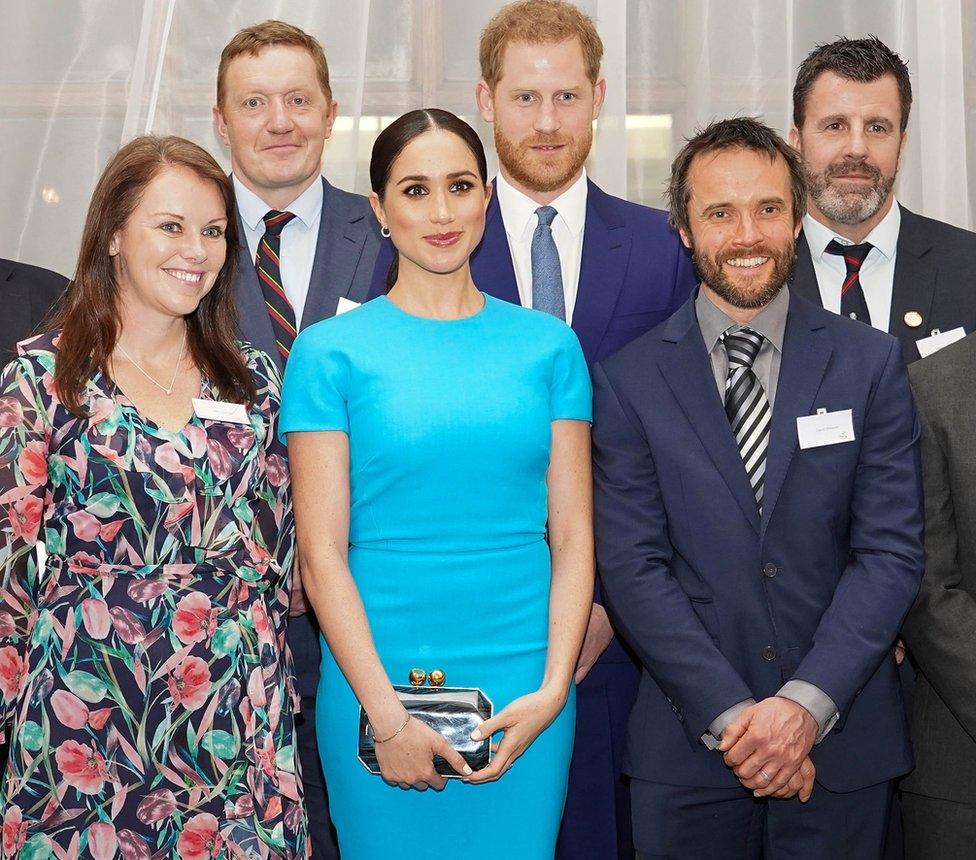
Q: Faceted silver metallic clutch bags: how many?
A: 1